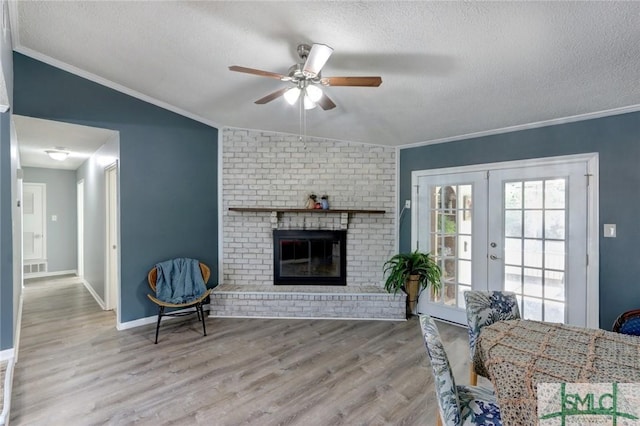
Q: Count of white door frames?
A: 4